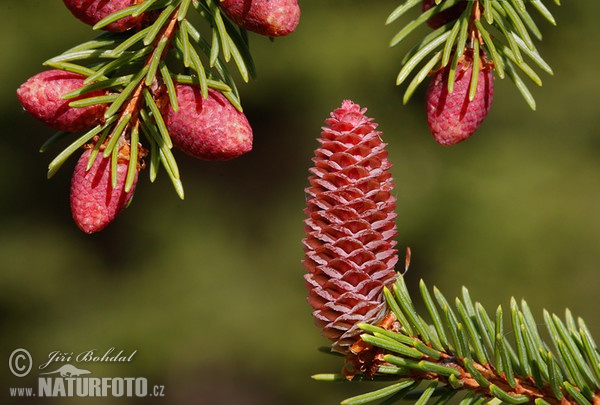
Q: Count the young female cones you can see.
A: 1